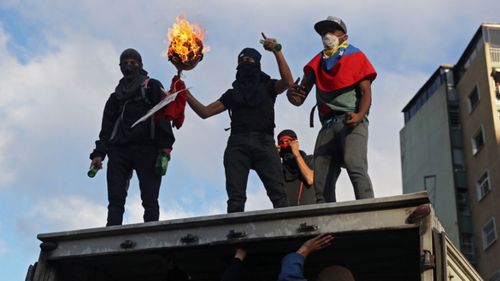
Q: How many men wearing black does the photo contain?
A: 3